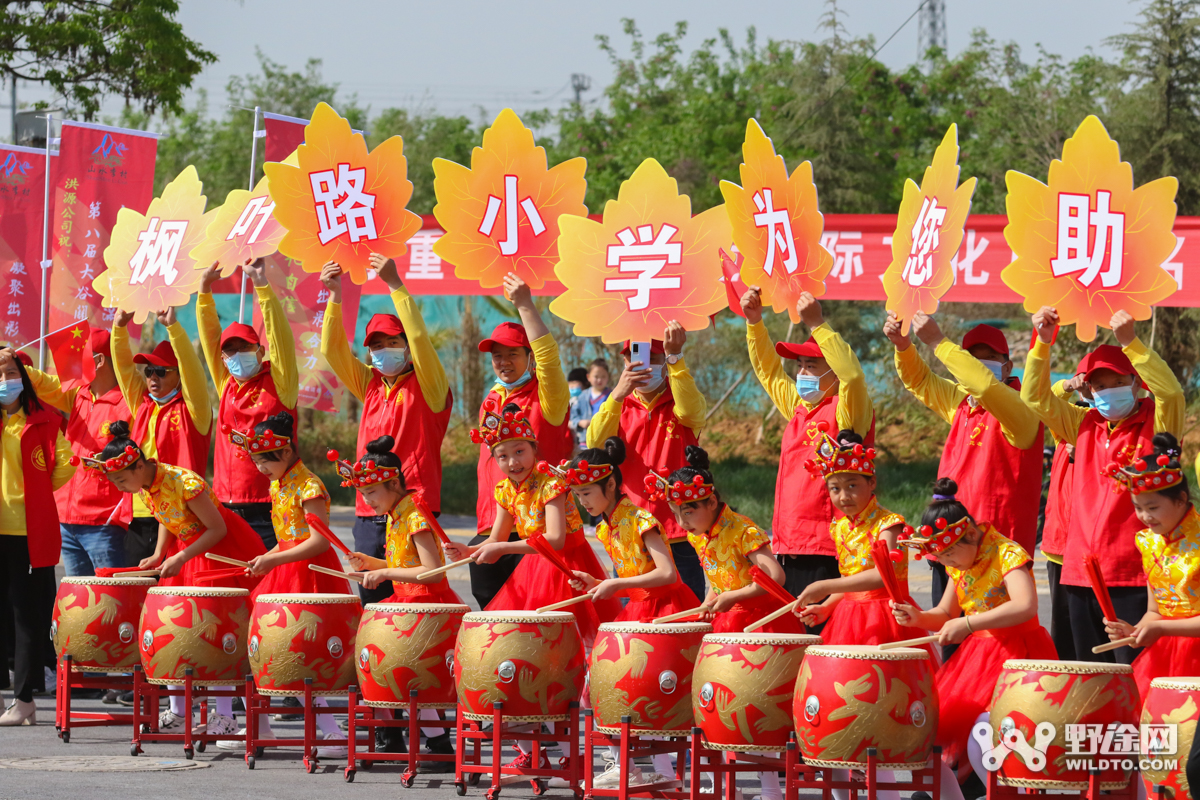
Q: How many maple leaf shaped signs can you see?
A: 8